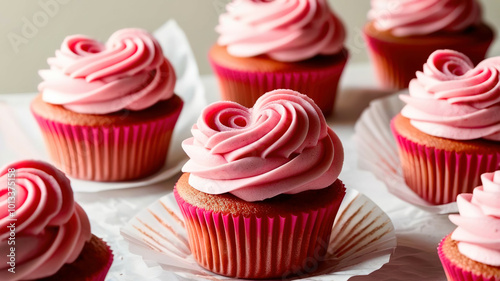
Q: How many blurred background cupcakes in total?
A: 2